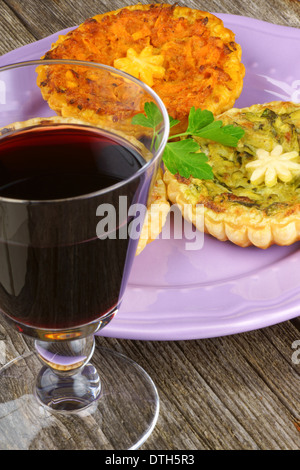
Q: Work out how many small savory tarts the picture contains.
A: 3